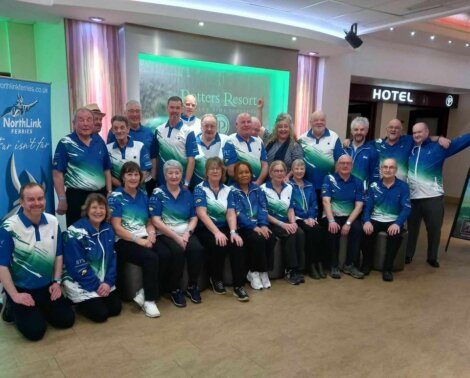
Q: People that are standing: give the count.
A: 14